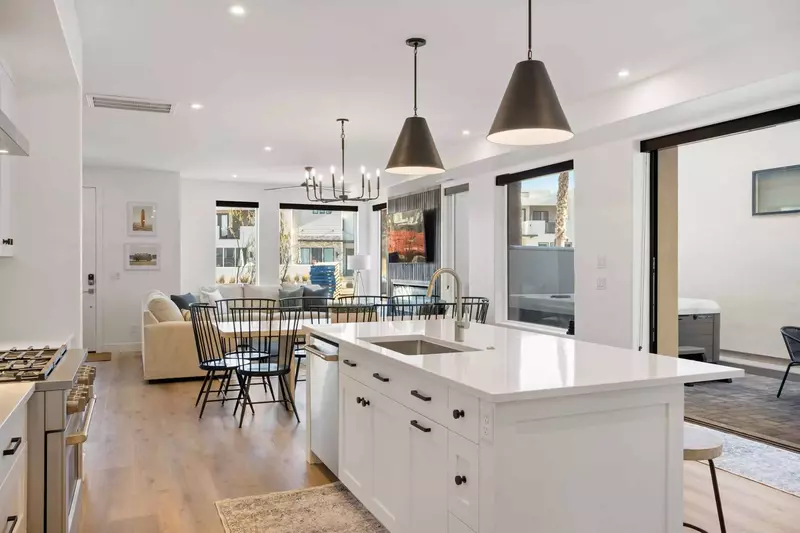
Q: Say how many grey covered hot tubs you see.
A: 1